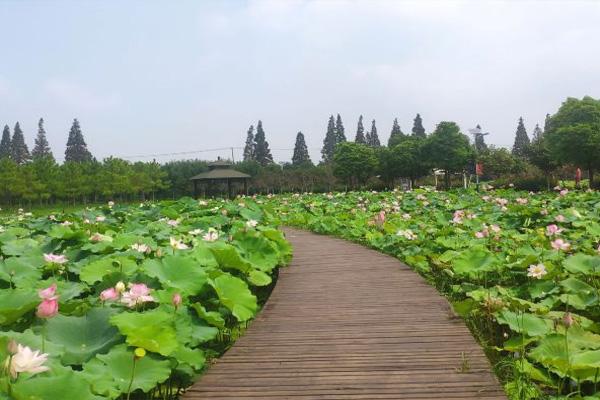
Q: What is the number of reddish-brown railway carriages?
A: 0